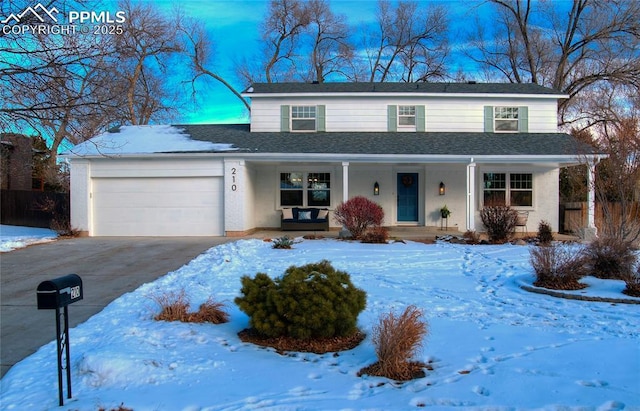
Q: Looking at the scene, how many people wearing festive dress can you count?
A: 0